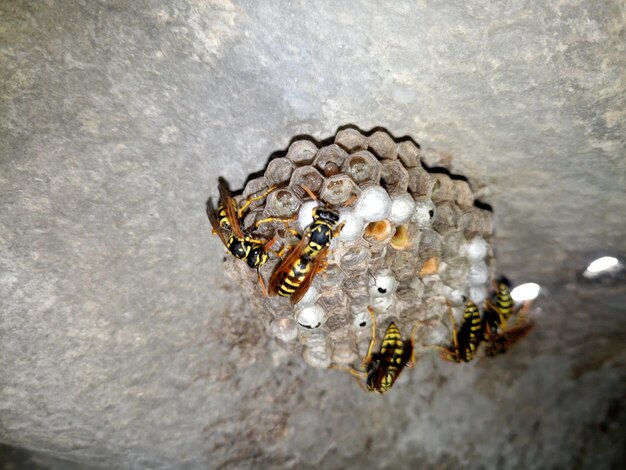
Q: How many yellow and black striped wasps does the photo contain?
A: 5